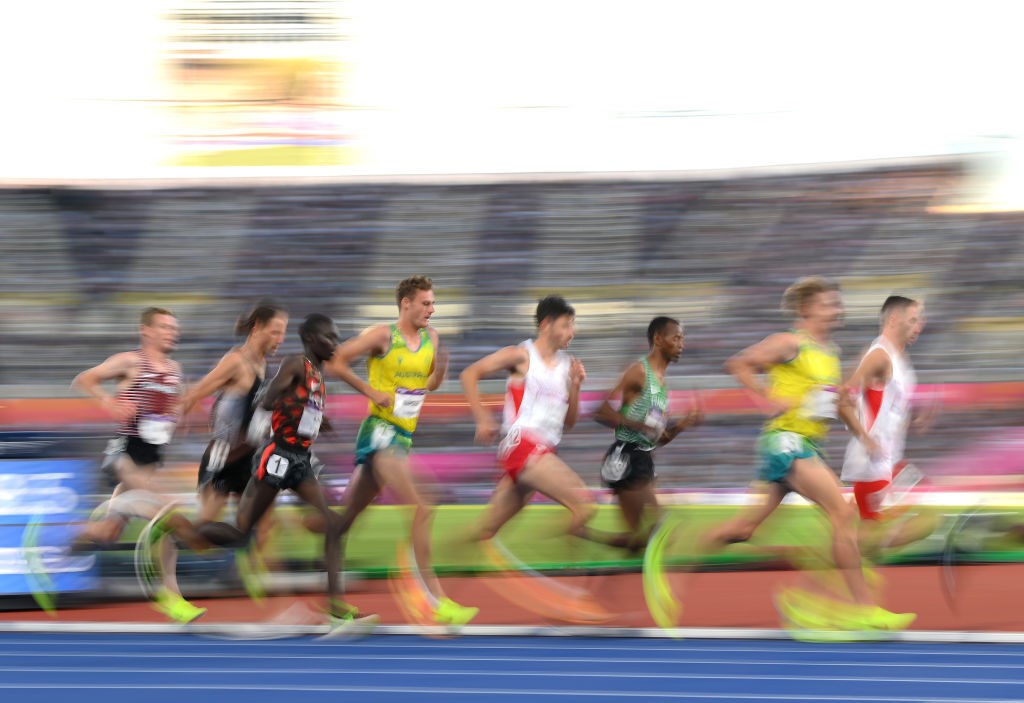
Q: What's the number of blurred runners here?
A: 8